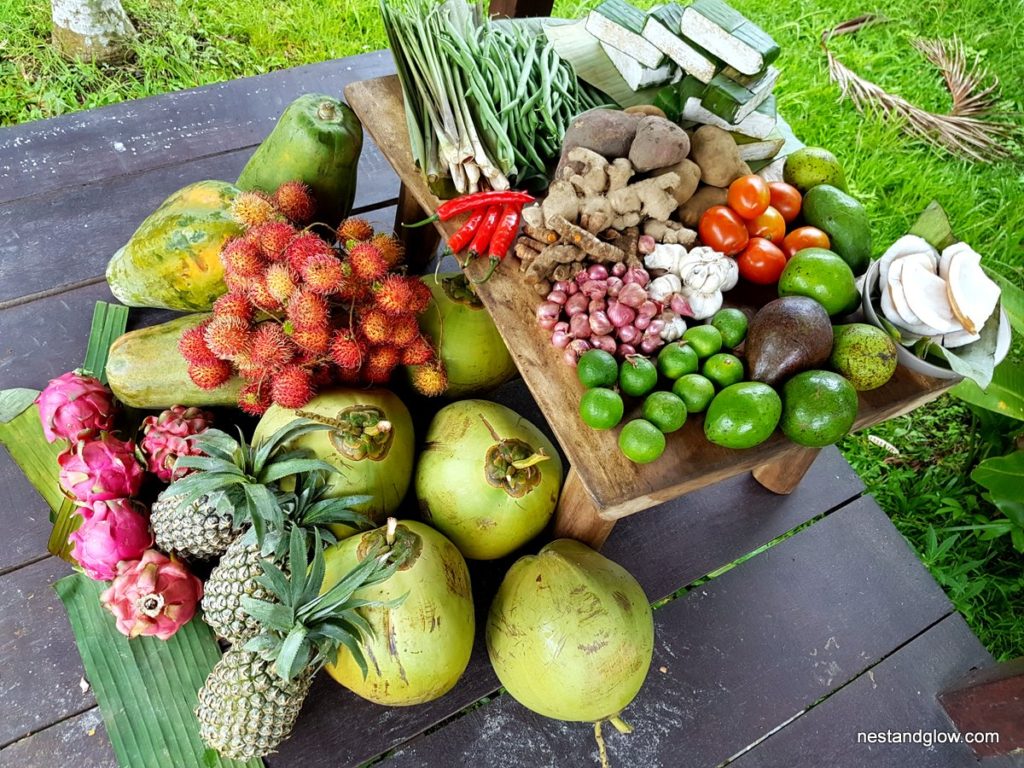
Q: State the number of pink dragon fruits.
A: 5